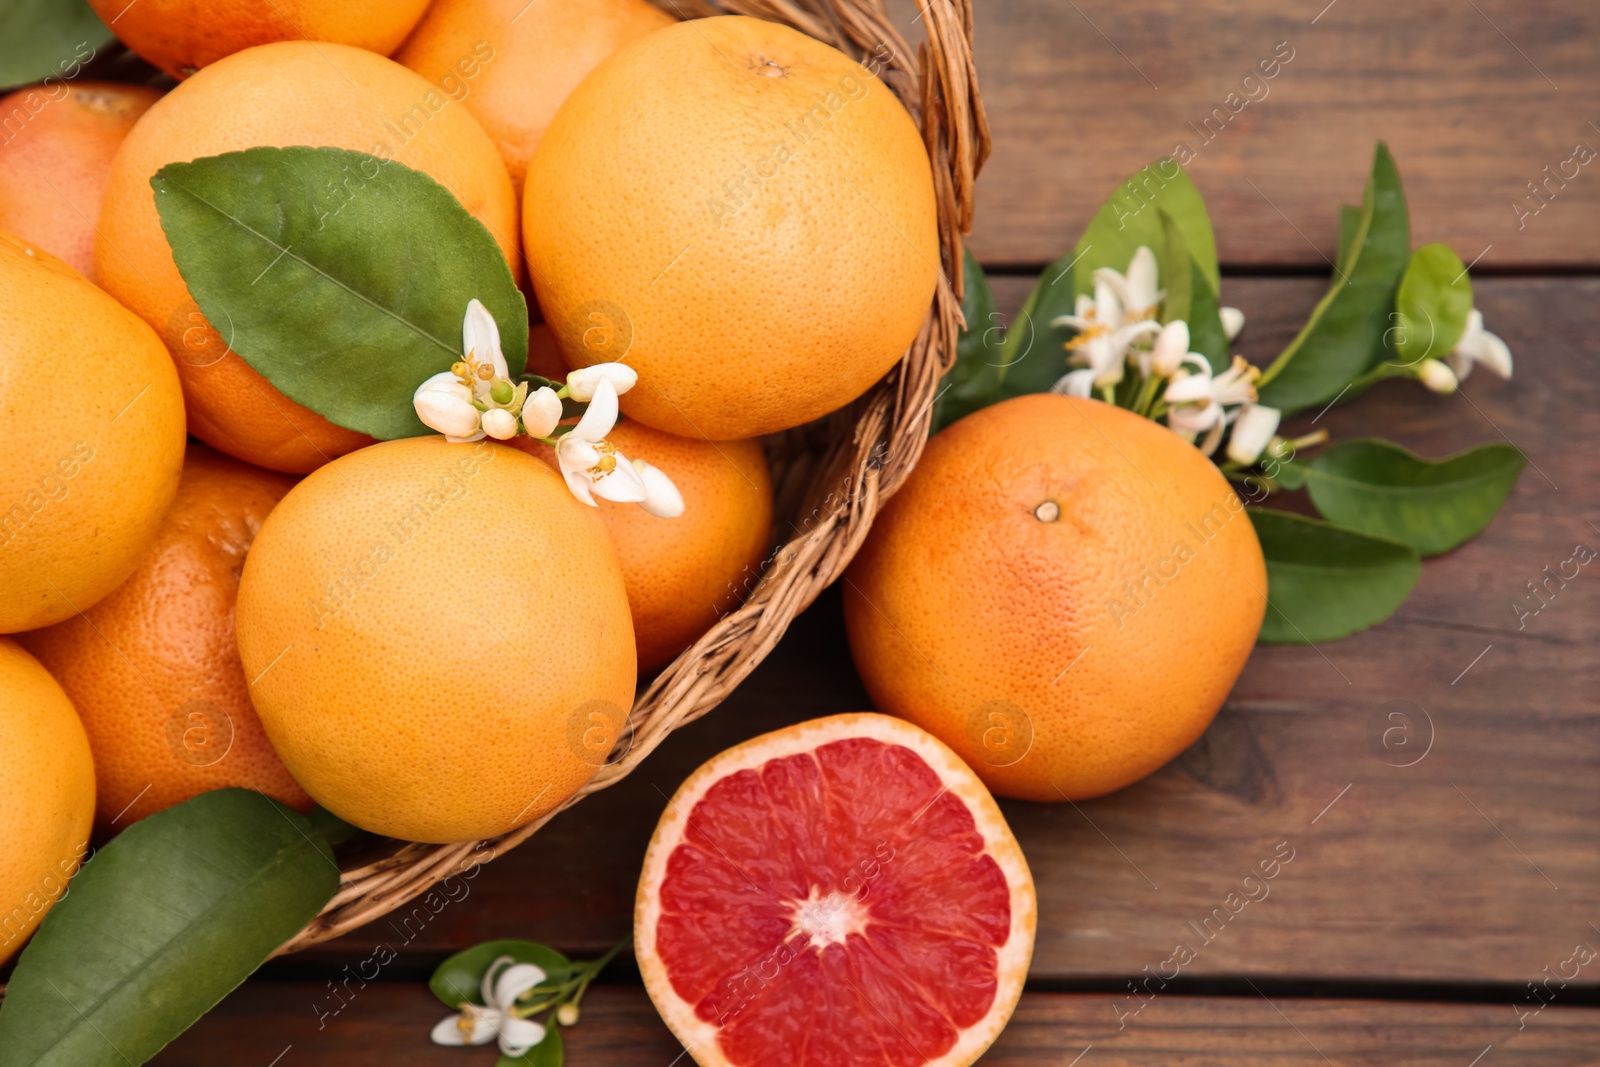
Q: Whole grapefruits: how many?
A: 11